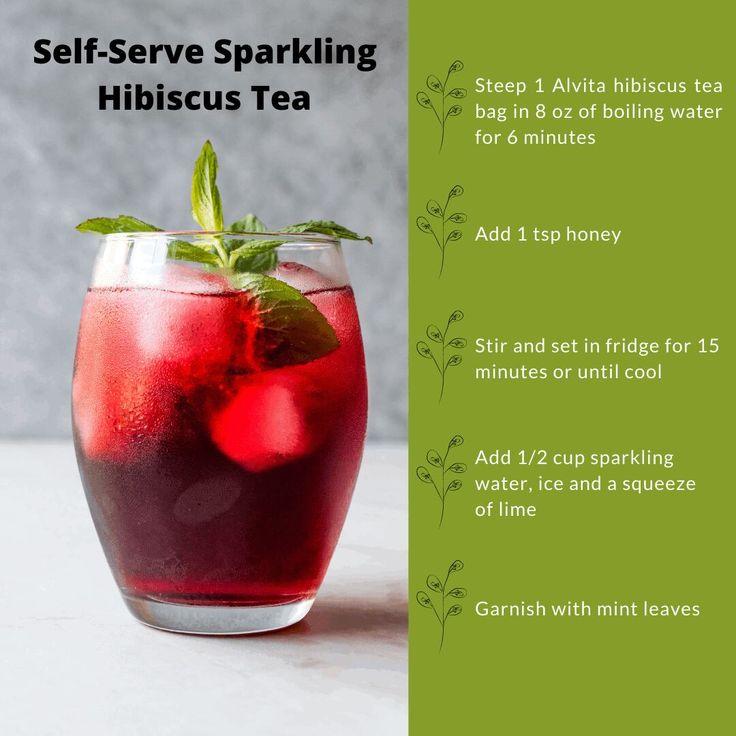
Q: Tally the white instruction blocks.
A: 5